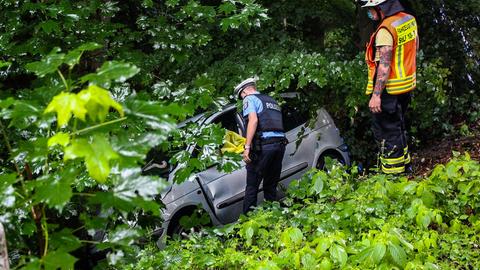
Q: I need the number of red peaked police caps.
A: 0